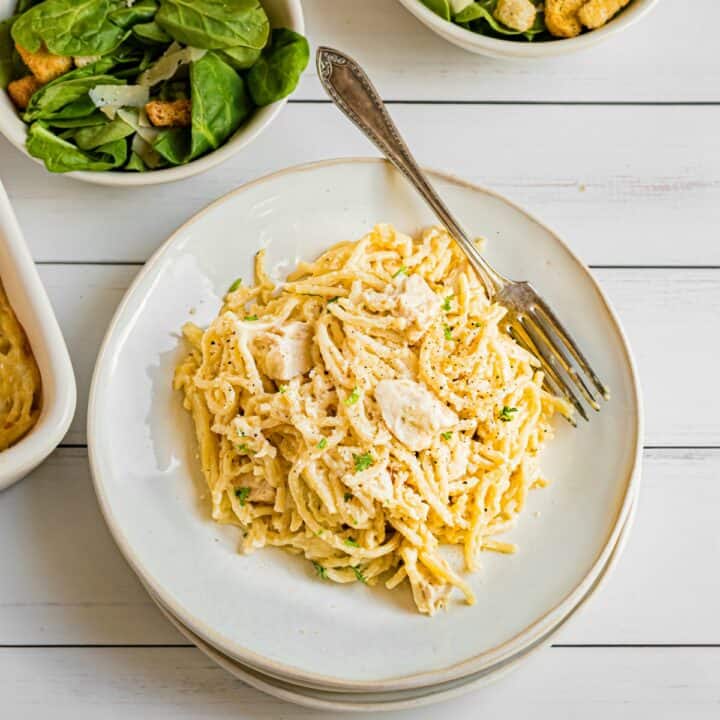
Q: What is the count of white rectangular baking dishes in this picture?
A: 1